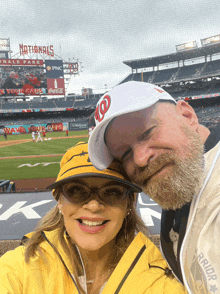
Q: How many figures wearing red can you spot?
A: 2